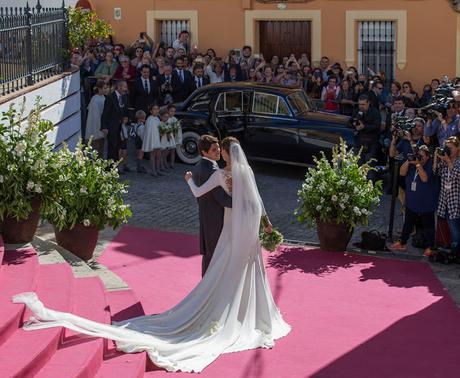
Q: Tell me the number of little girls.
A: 3